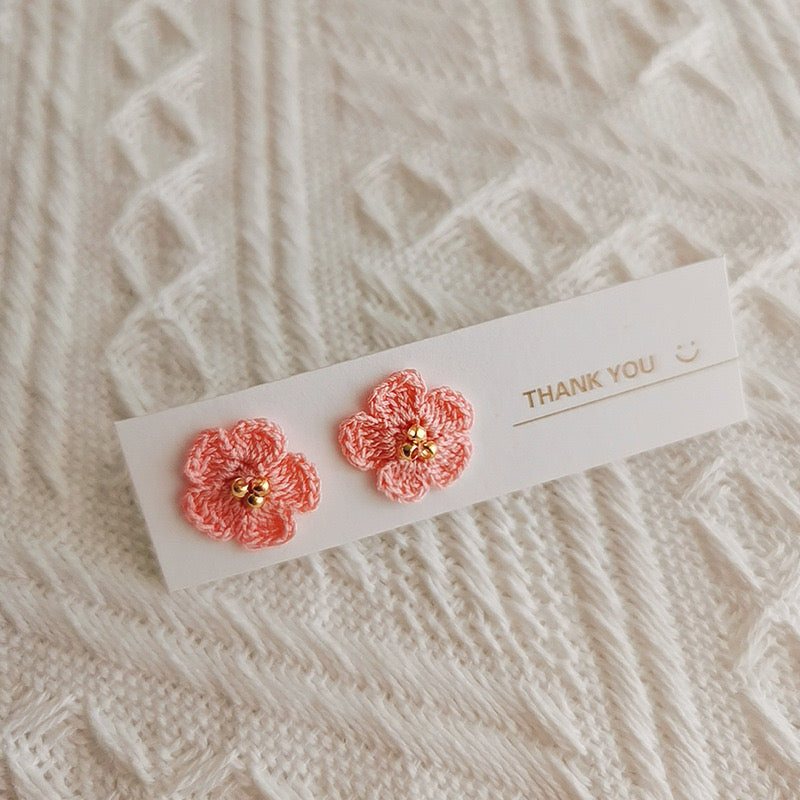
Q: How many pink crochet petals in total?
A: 10